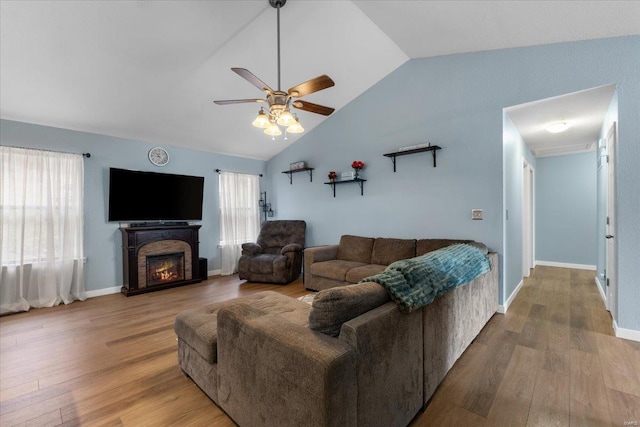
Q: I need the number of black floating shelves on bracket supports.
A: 3